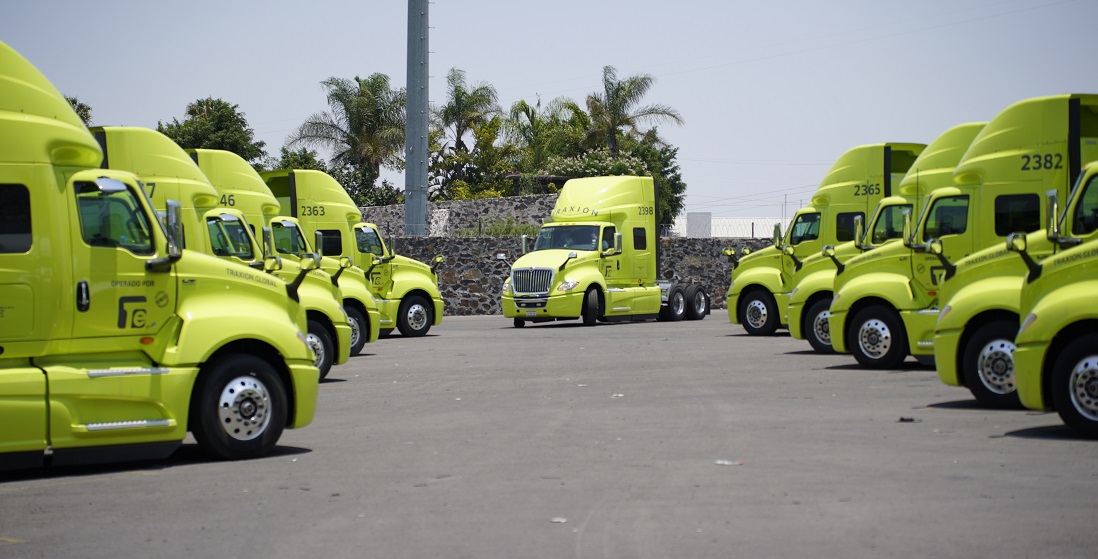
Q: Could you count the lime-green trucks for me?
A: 10